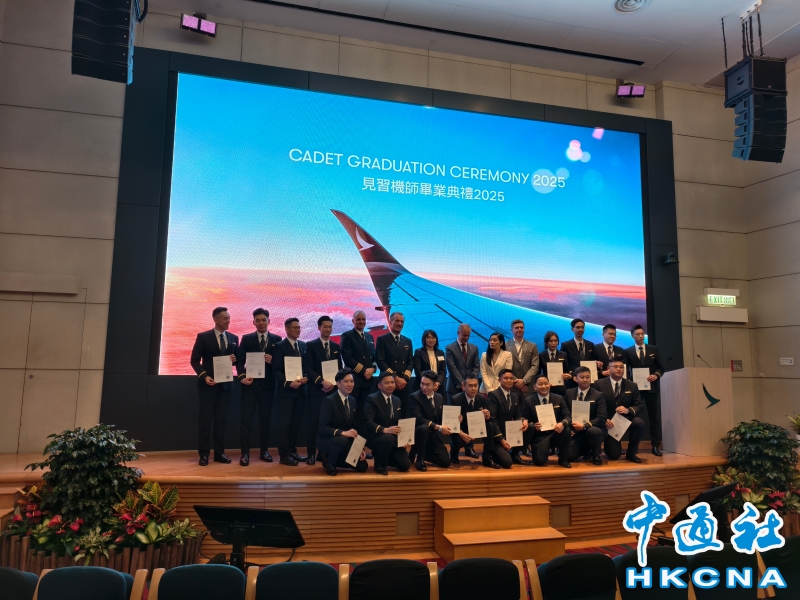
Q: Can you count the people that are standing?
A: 14